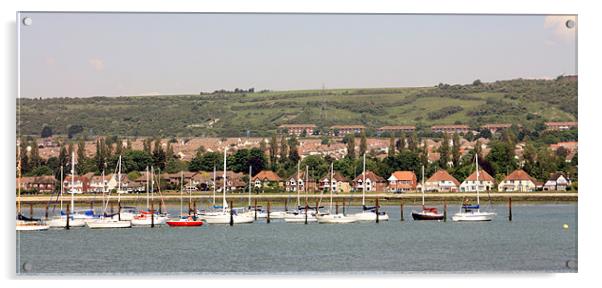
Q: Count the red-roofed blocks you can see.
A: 6